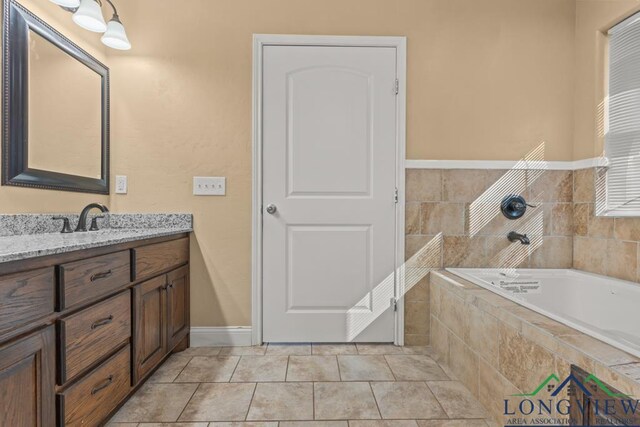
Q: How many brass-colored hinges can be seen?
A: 0